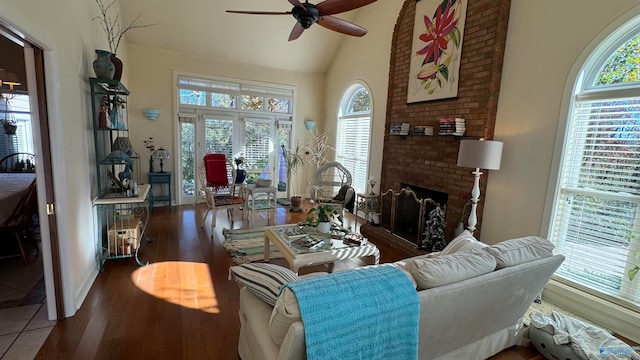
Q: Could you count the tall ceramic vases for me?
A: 2